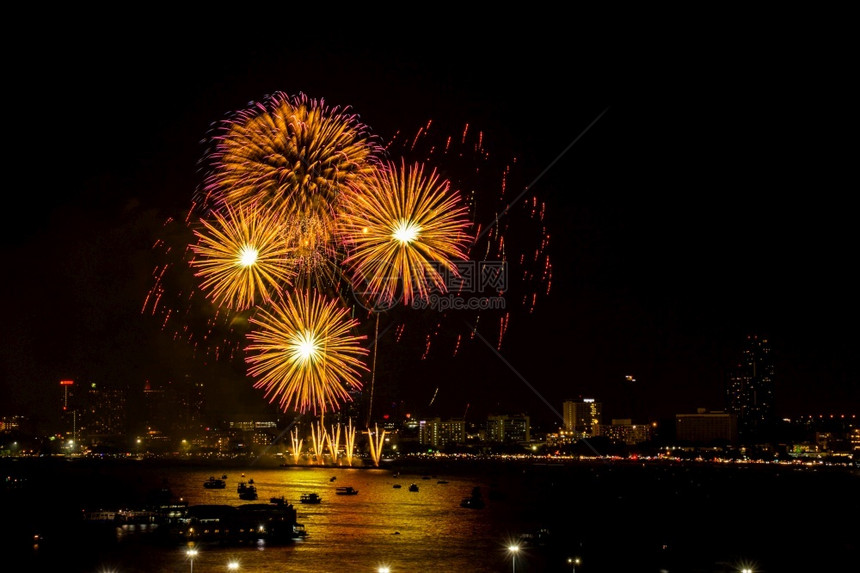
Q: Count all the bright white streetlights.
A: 6